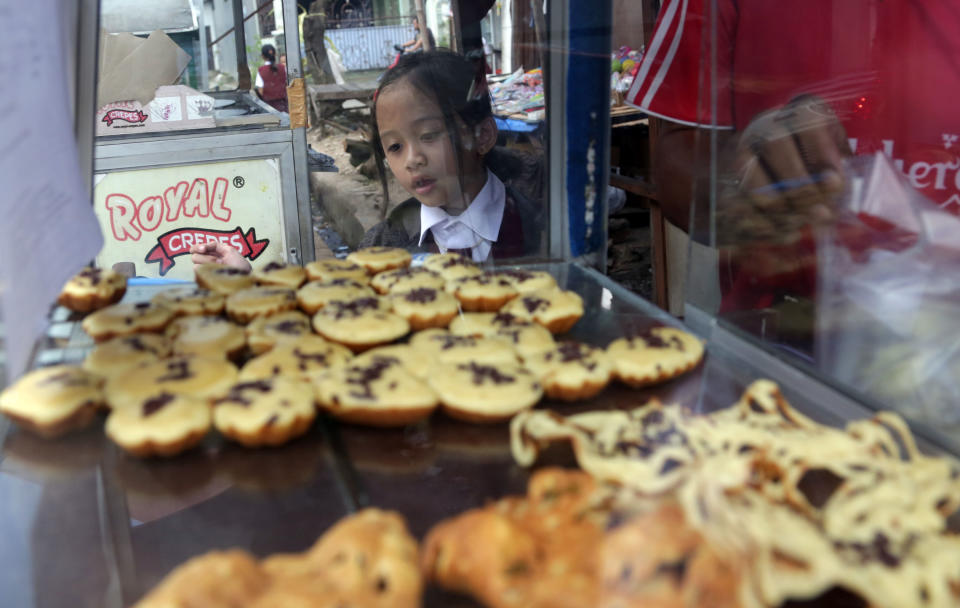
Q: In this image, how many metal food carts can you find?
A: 2